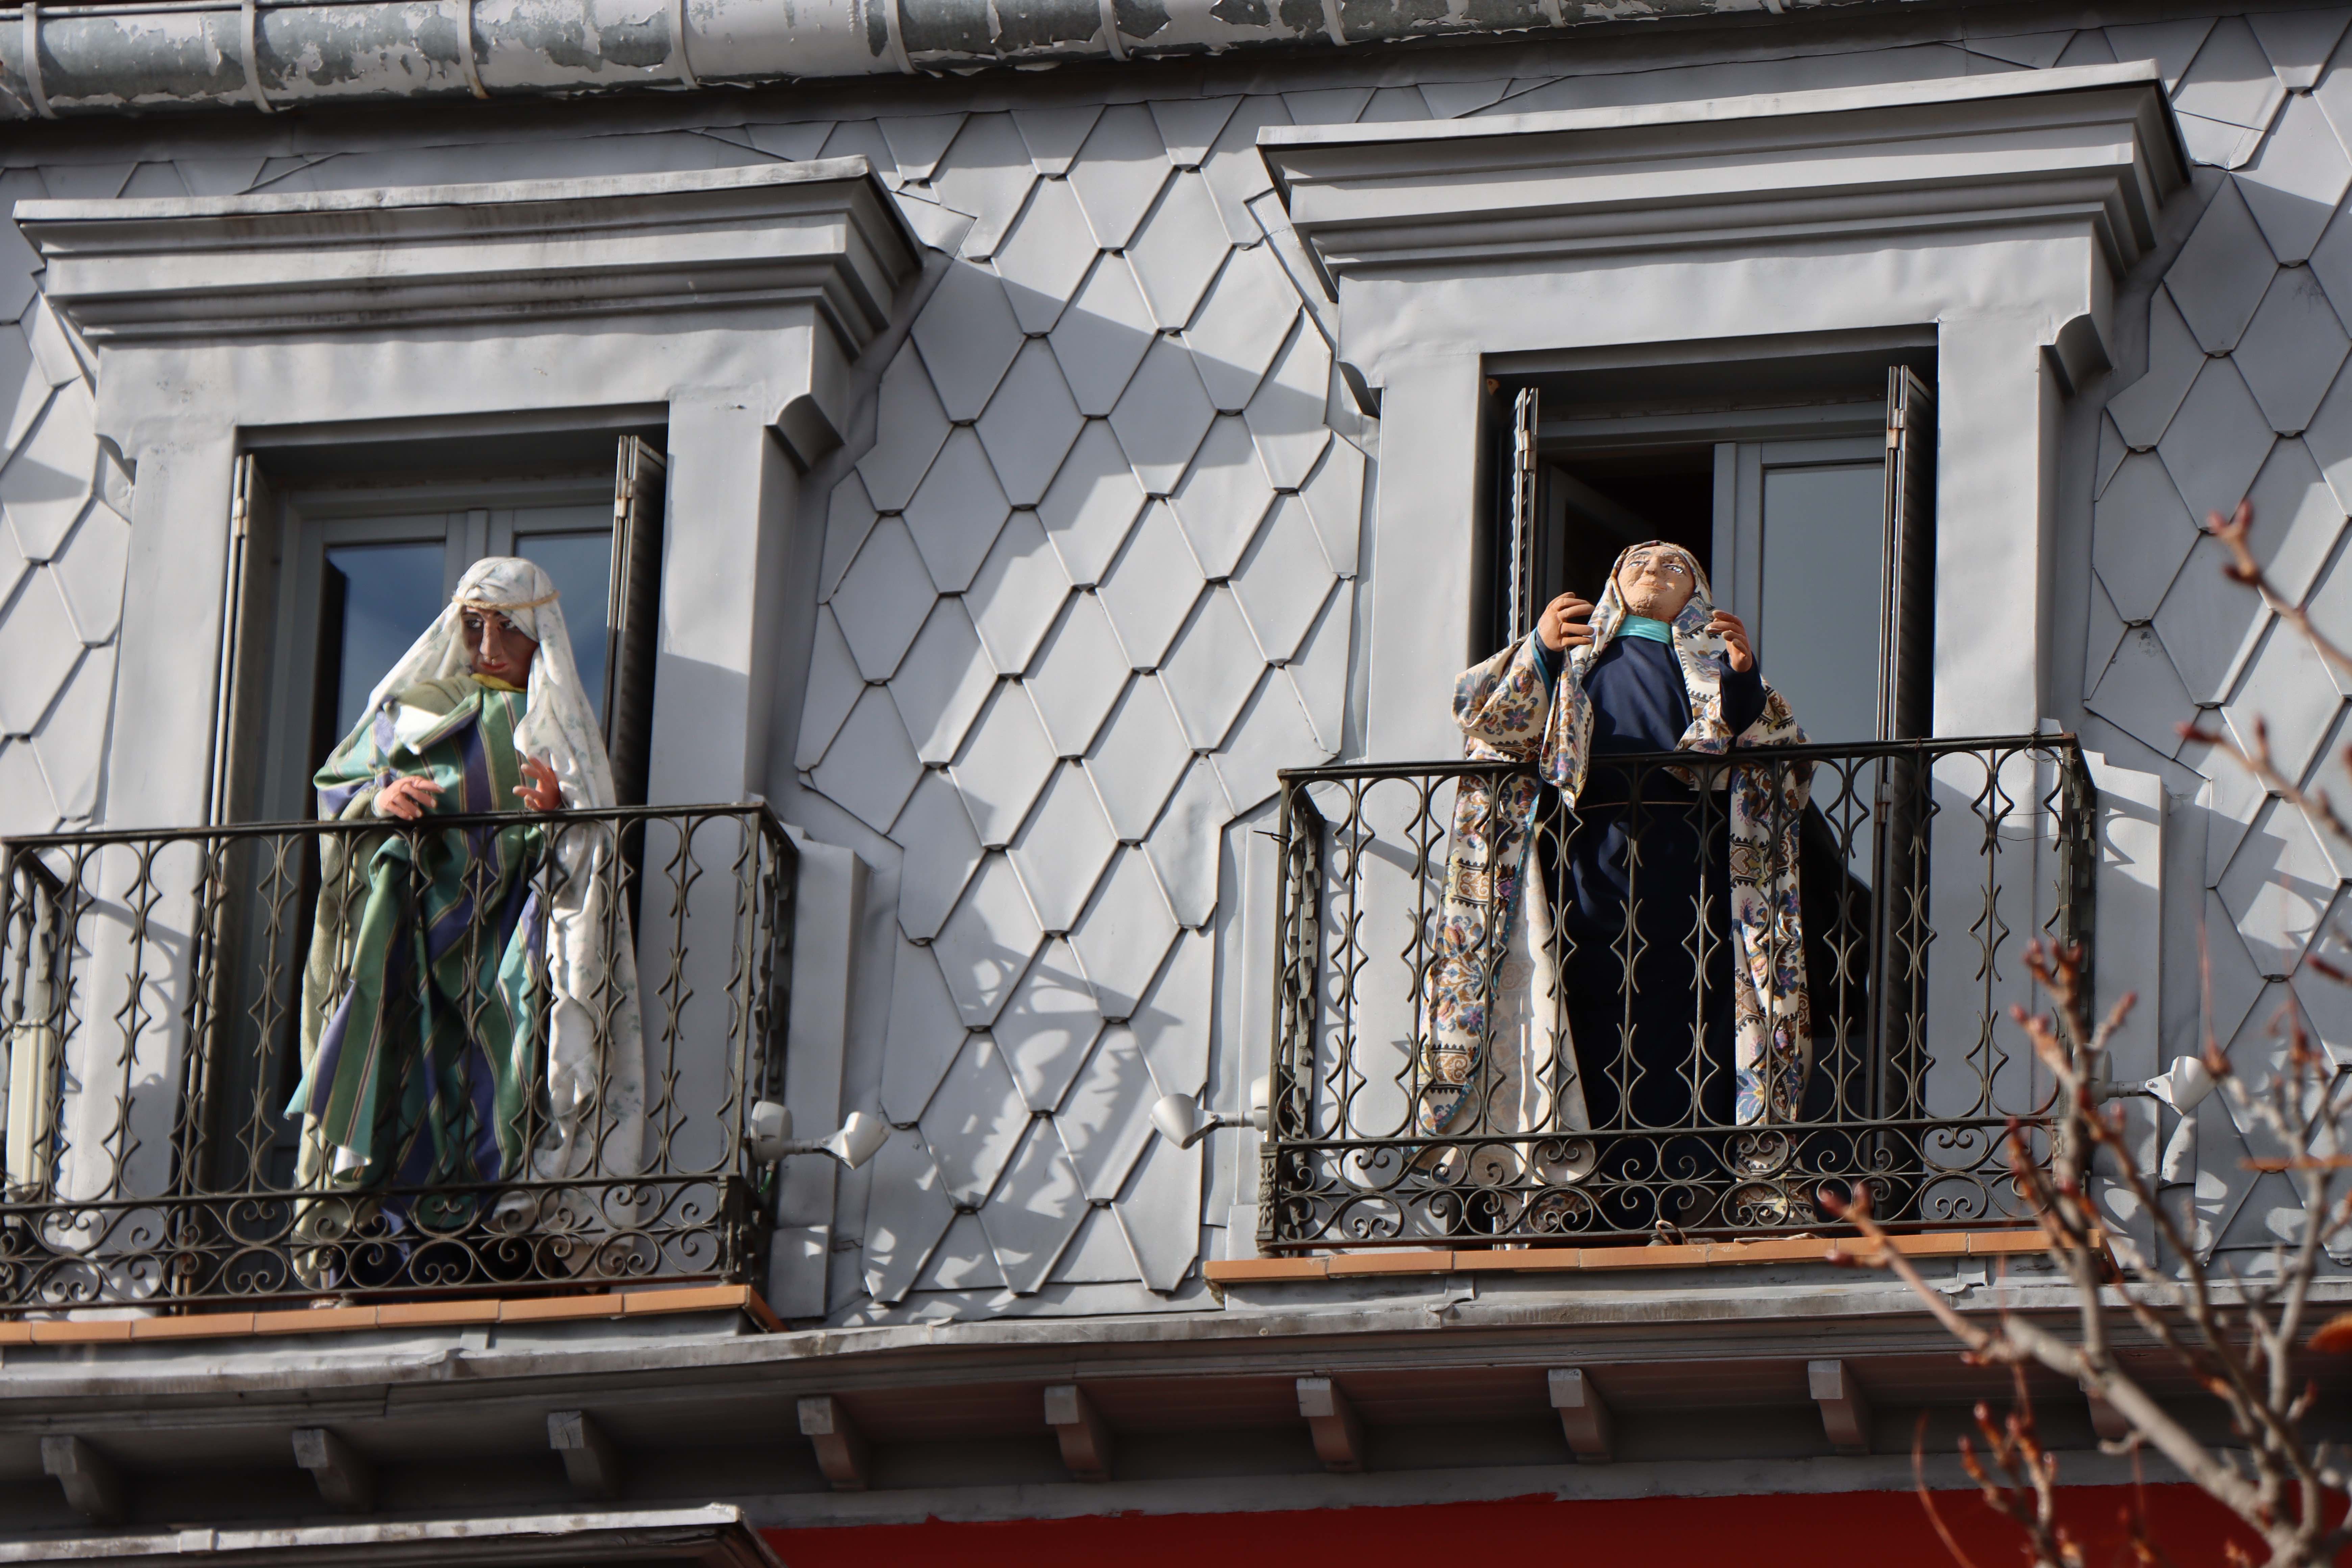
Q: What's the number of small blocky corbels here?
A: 9